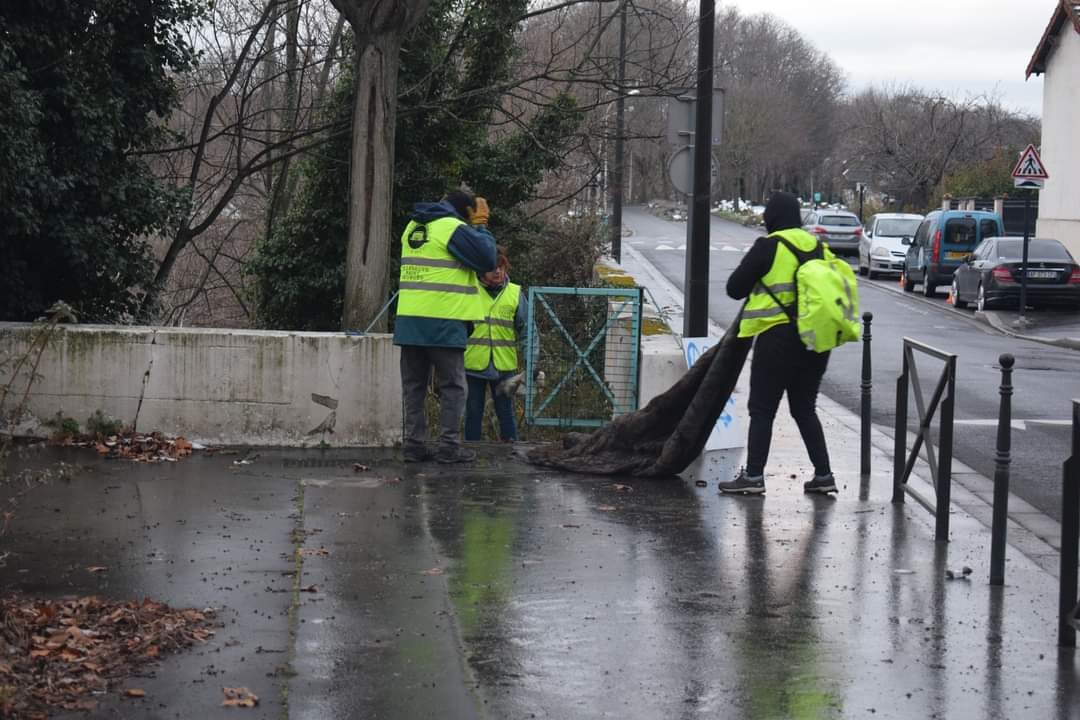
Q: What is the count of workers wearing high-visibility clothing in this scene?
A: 3